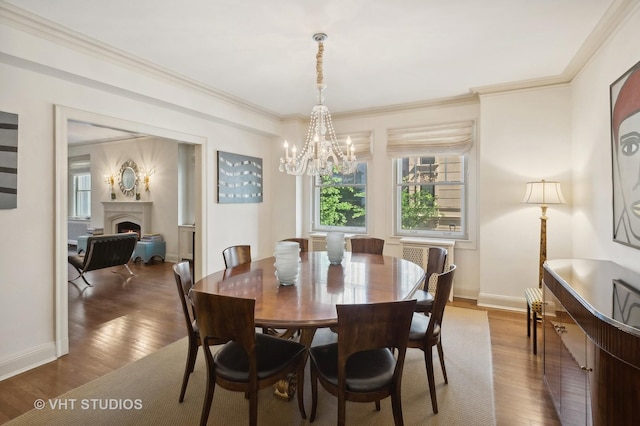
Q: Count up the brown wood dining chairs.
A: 8